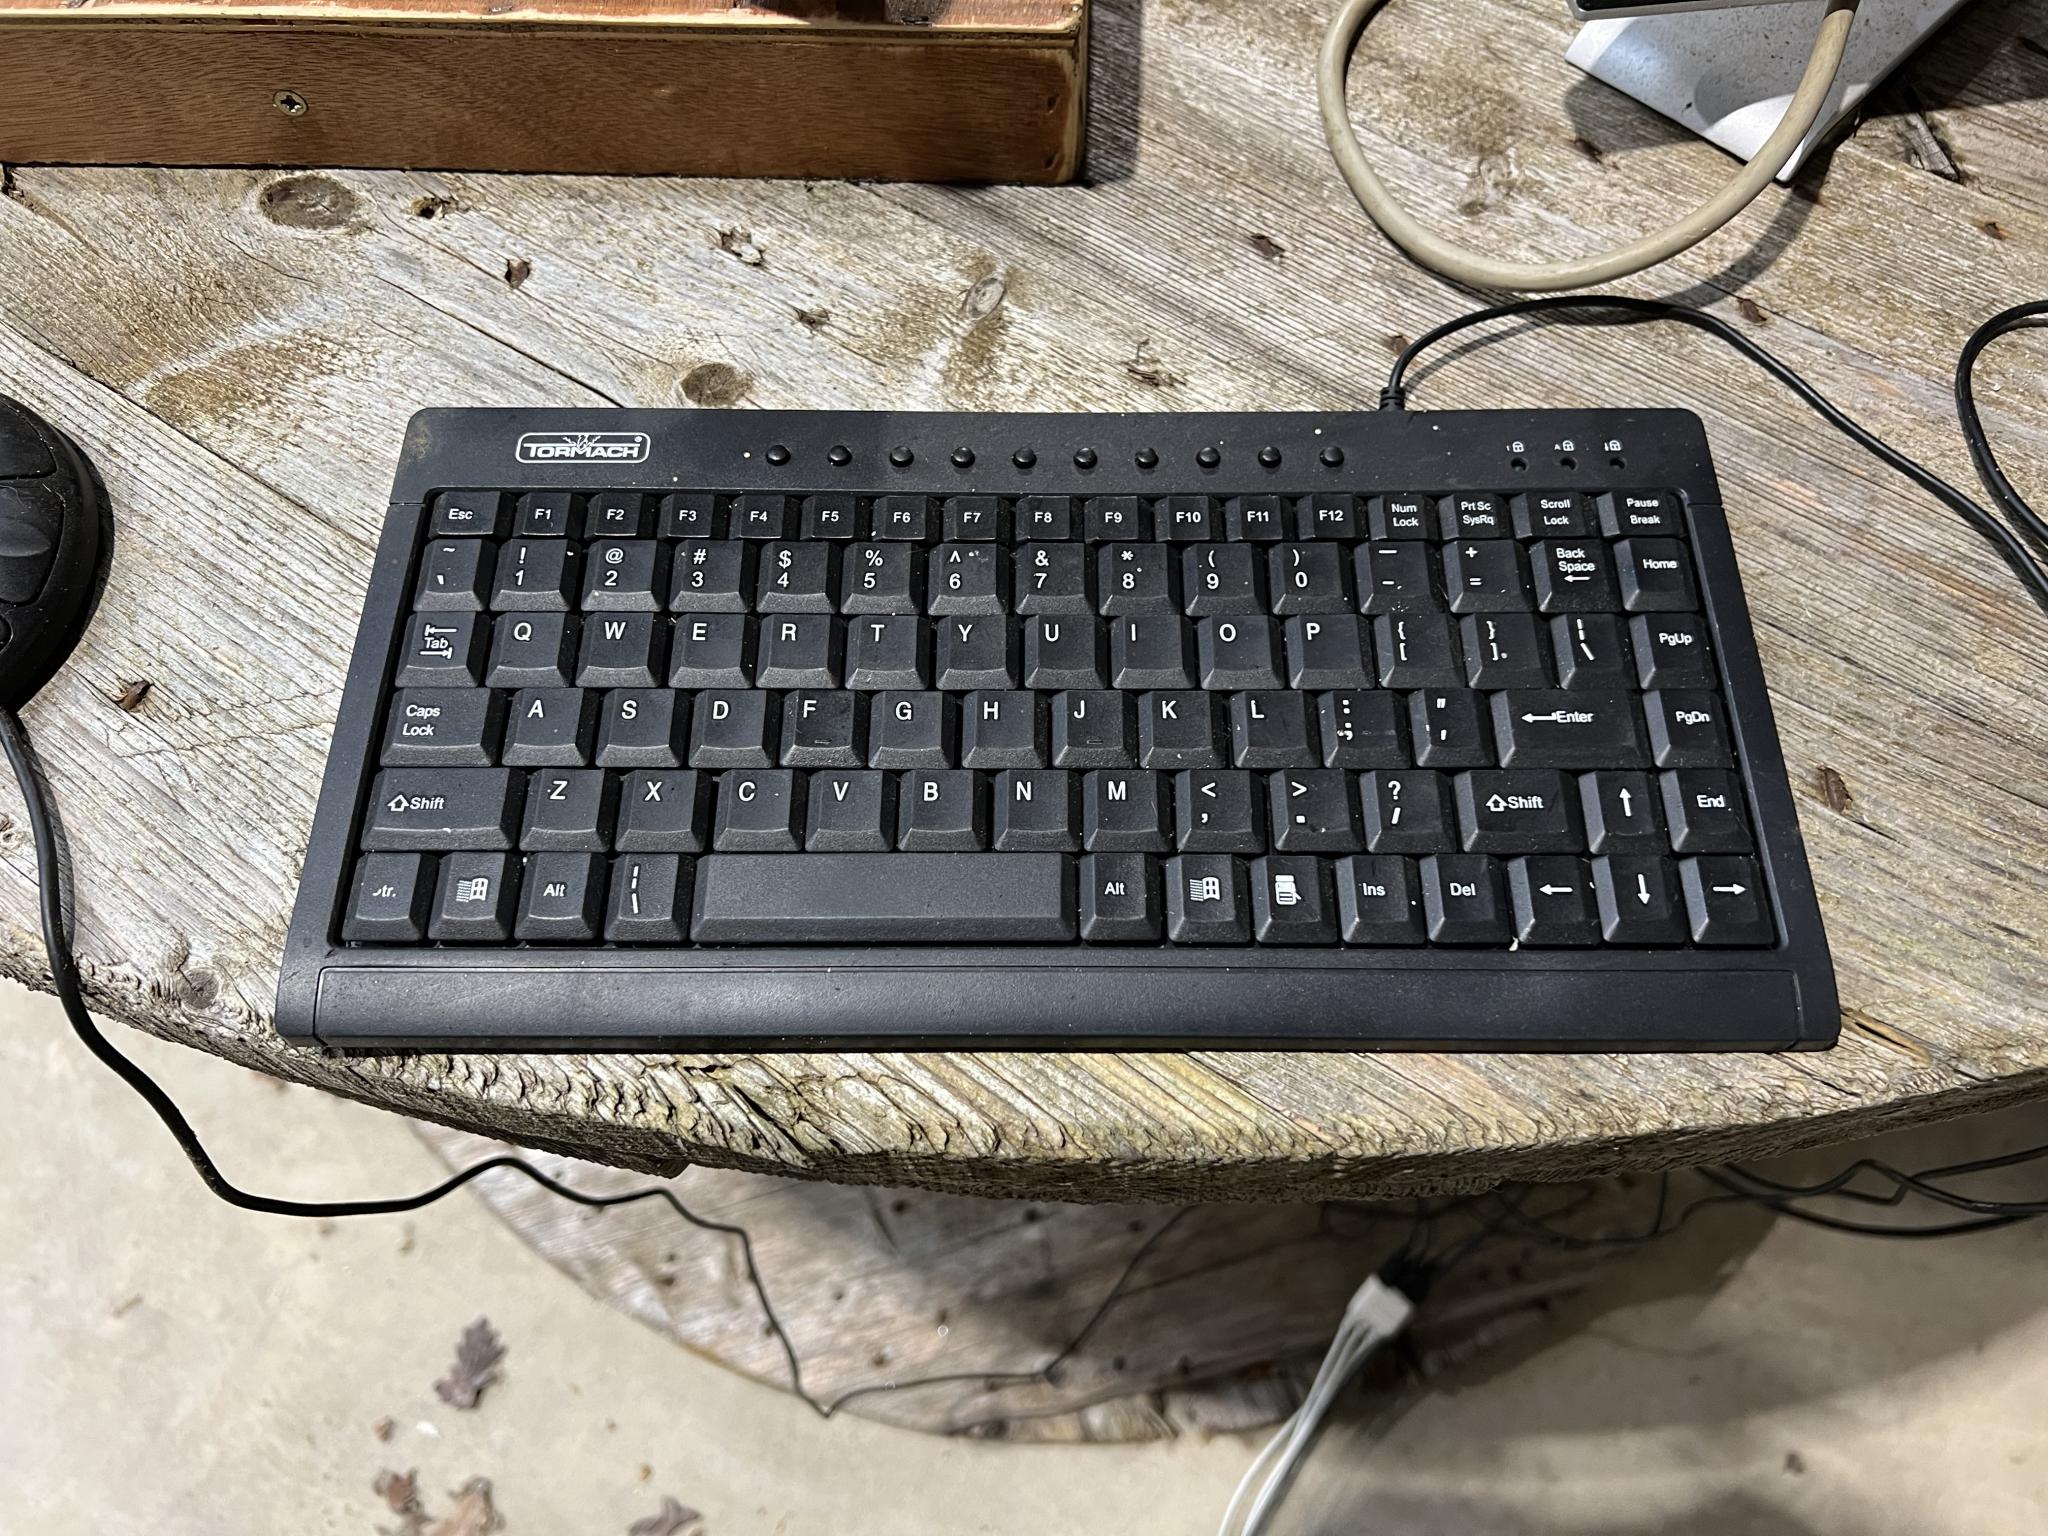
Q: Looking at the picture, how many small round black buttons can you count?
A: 10